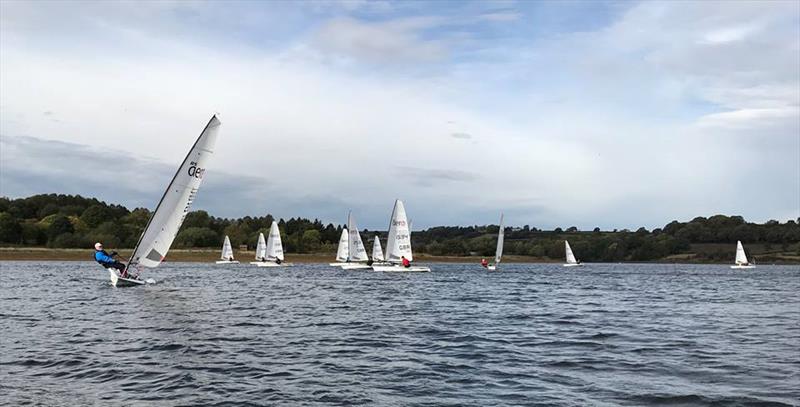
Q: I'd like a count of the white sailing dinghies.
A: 11